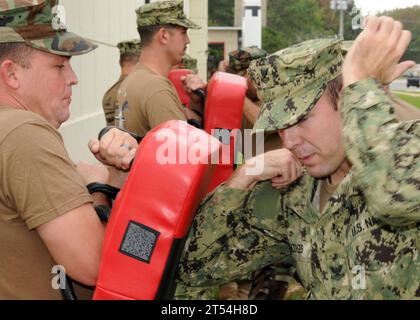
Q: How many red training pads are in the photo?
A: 3